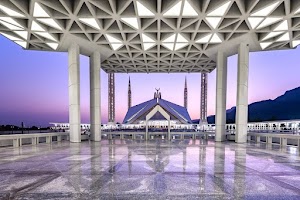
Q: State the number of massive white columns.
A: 4